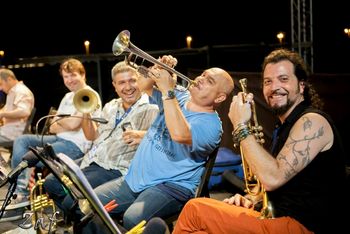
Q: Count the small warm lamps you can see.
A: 5